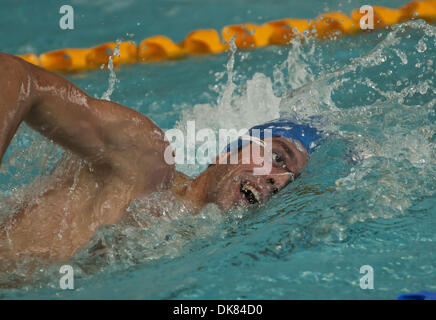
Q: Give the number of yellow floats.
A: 10